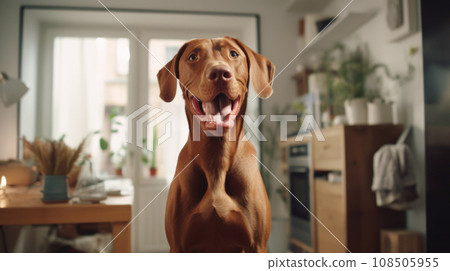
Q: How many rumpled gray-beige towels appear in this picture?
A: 1